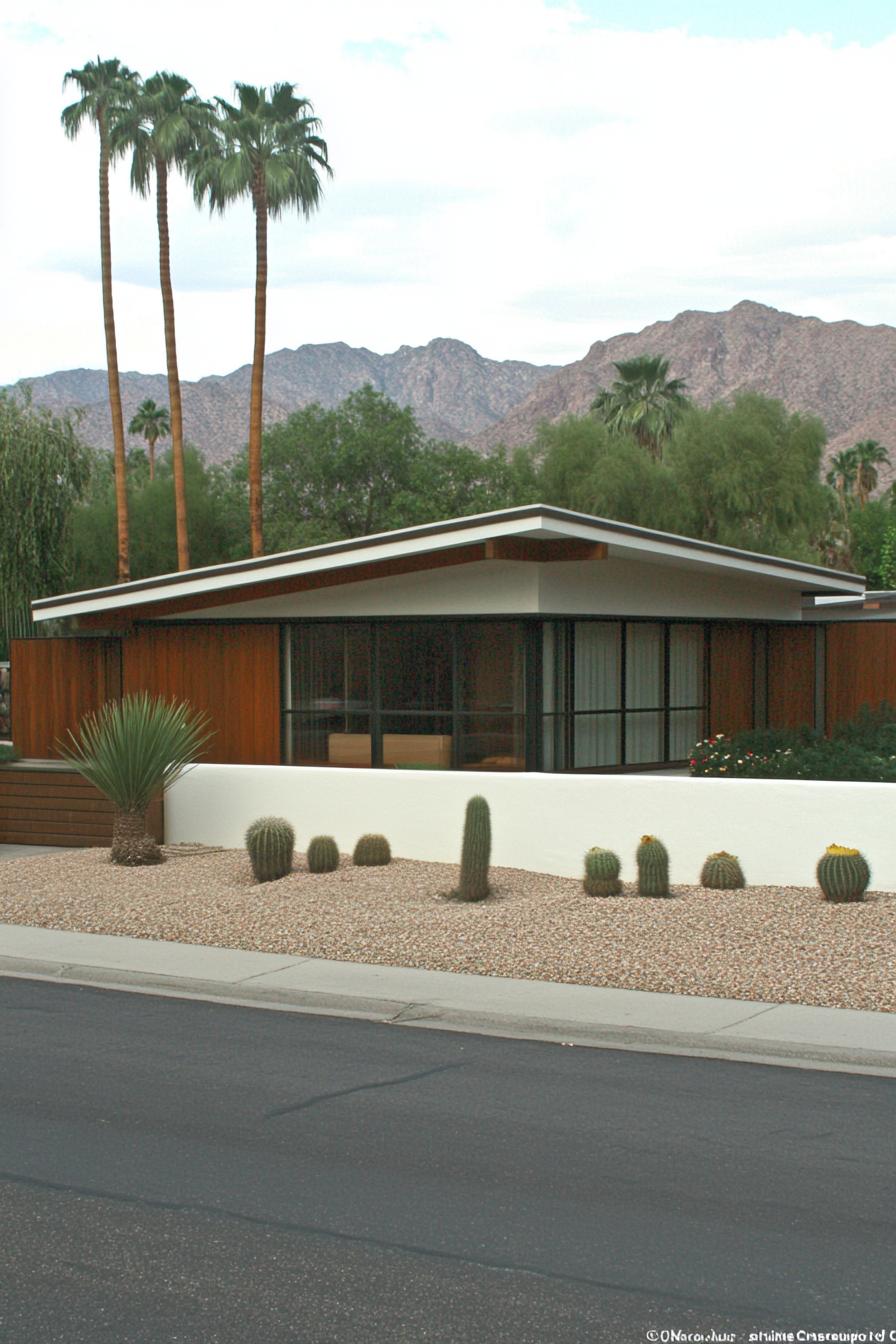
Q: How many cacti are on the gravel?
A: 8